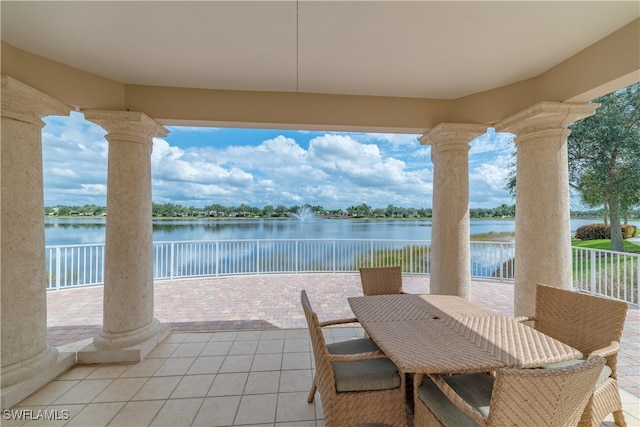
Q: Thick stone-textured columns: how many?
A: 4